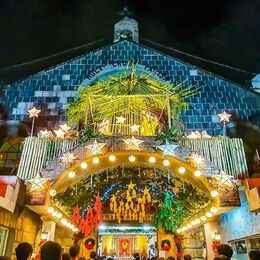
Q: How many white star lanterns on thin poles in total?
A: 2